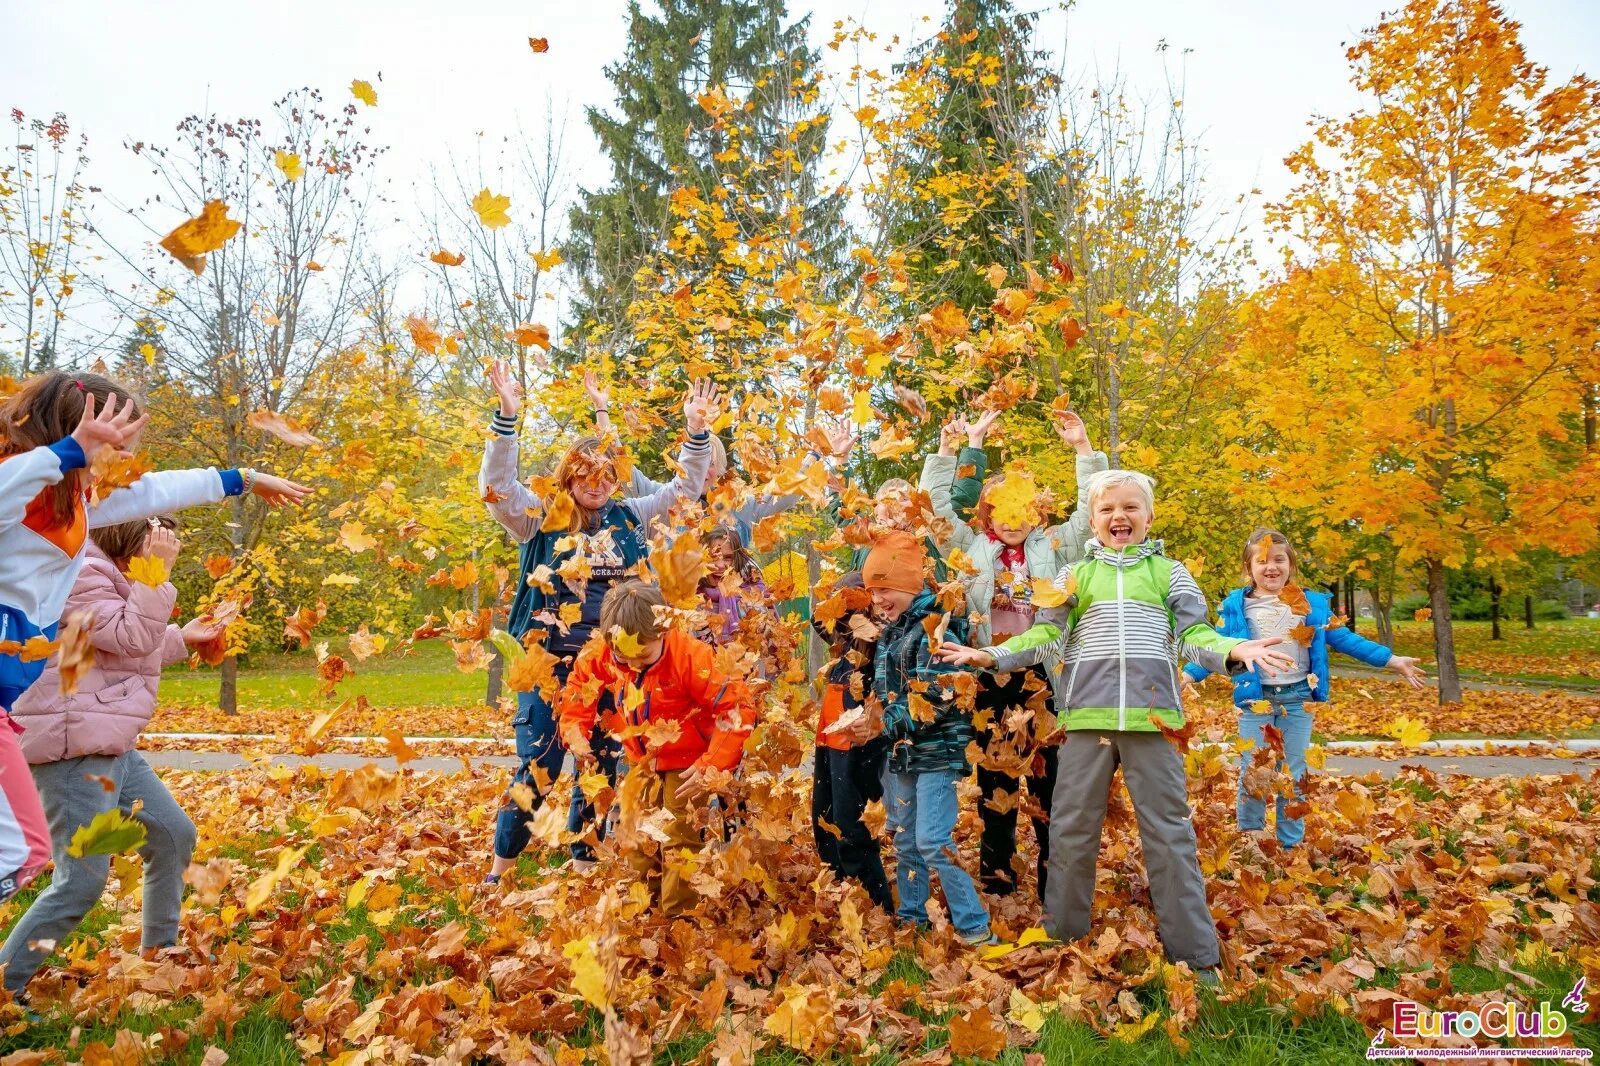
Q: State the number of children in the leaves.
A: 12